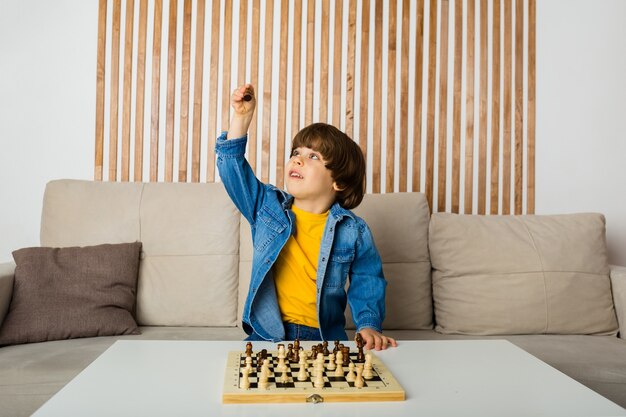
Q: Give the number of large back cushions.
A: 3